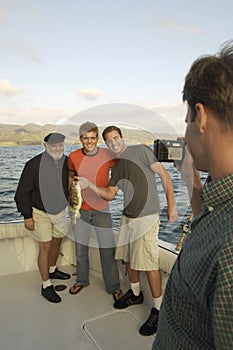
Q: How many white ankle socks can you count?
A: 4